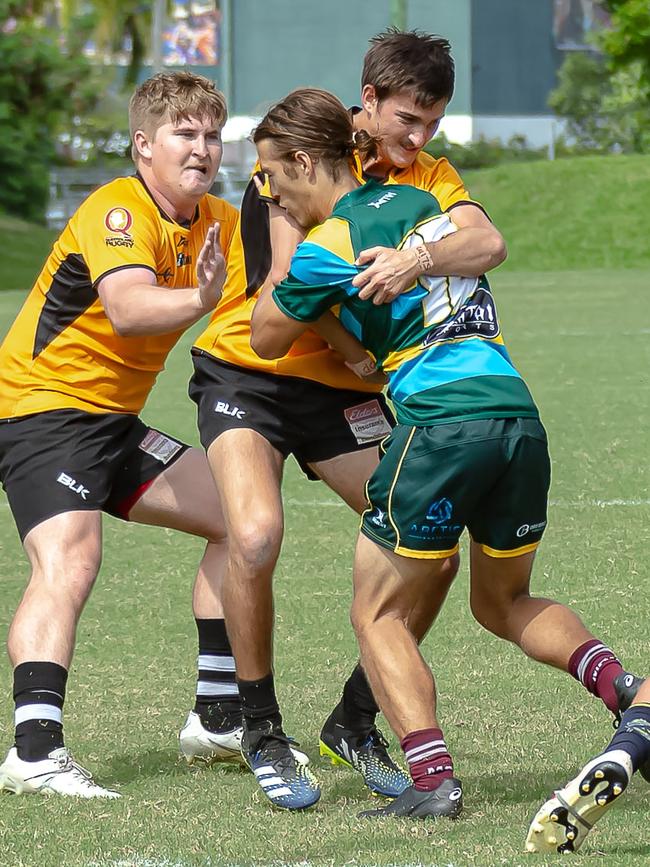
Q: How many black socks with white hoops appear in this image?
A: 2